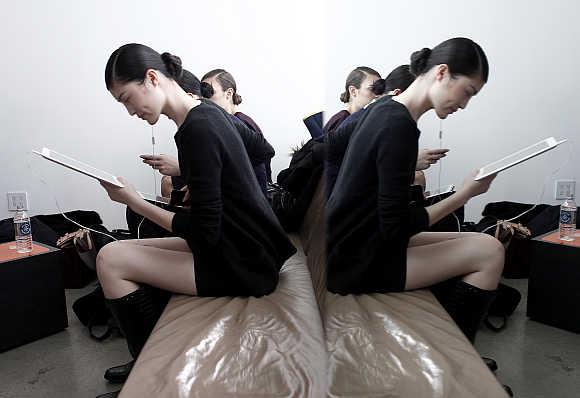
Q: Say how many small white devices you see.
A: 2